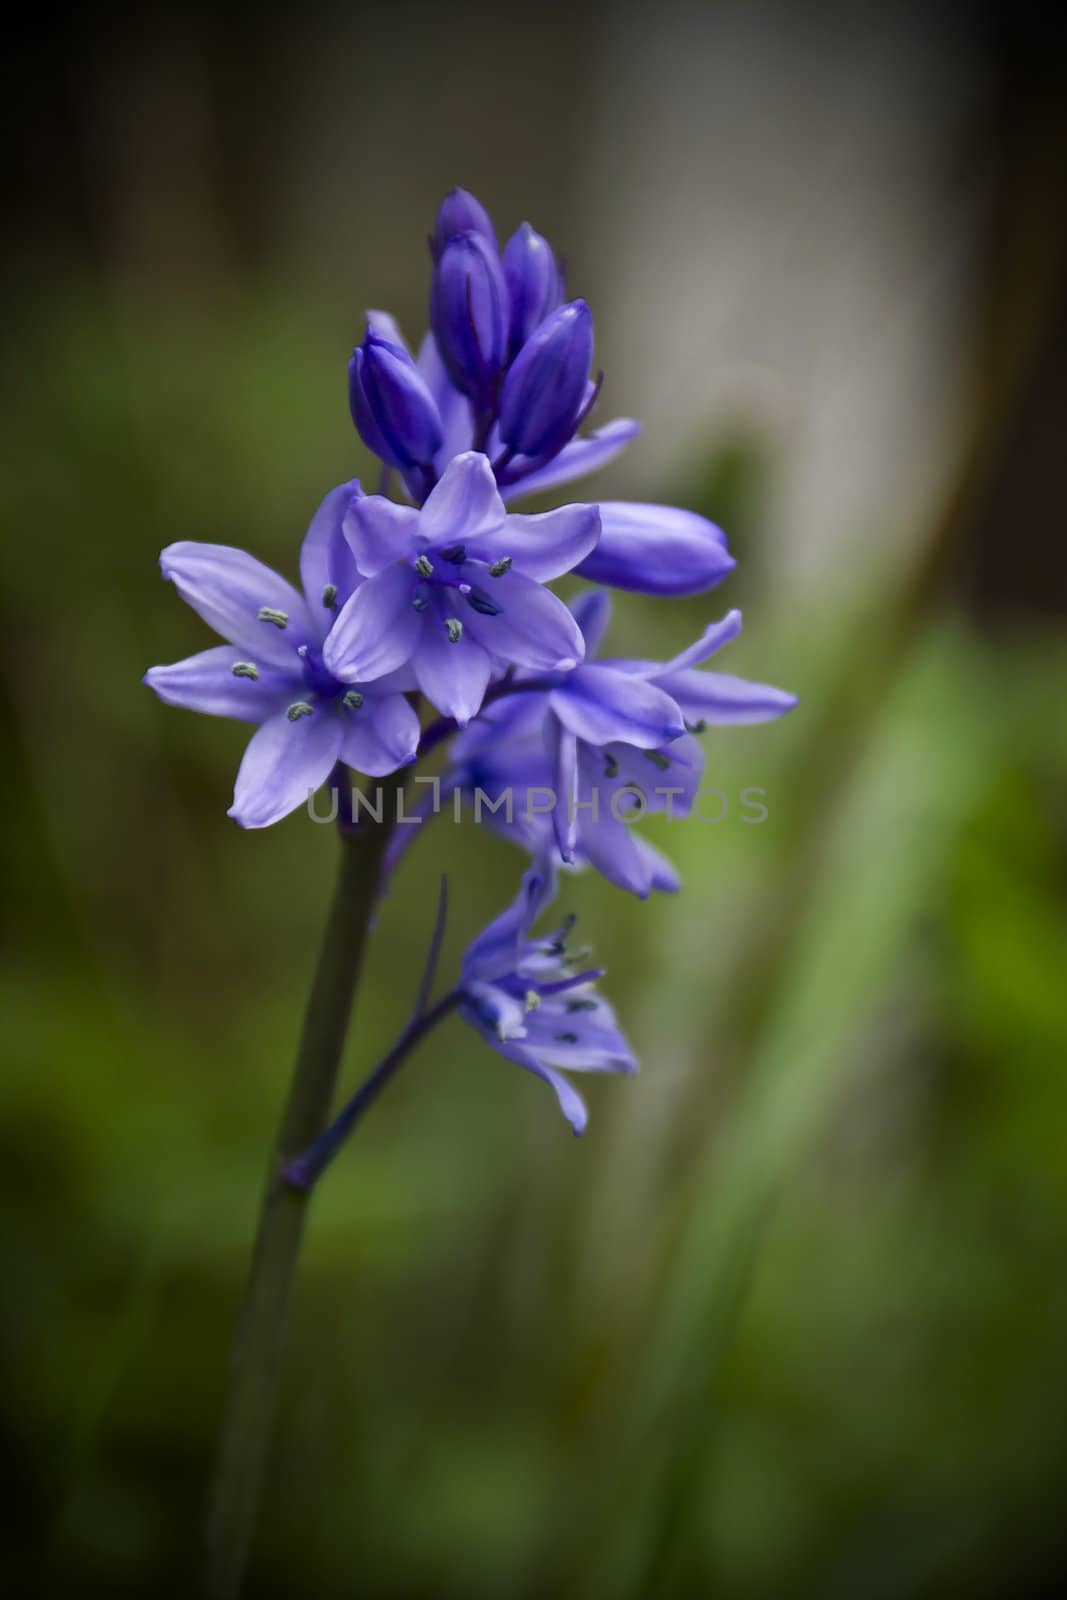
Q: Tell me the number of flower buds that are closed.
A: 6